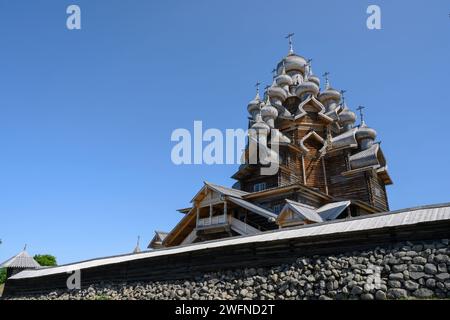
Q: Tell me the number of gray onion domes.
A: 11